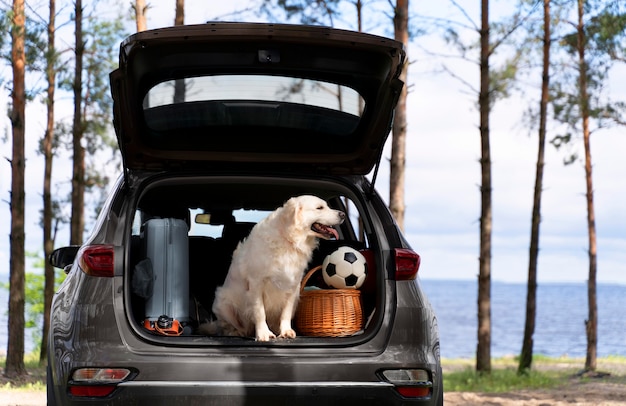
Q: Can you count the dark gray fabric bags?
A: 1